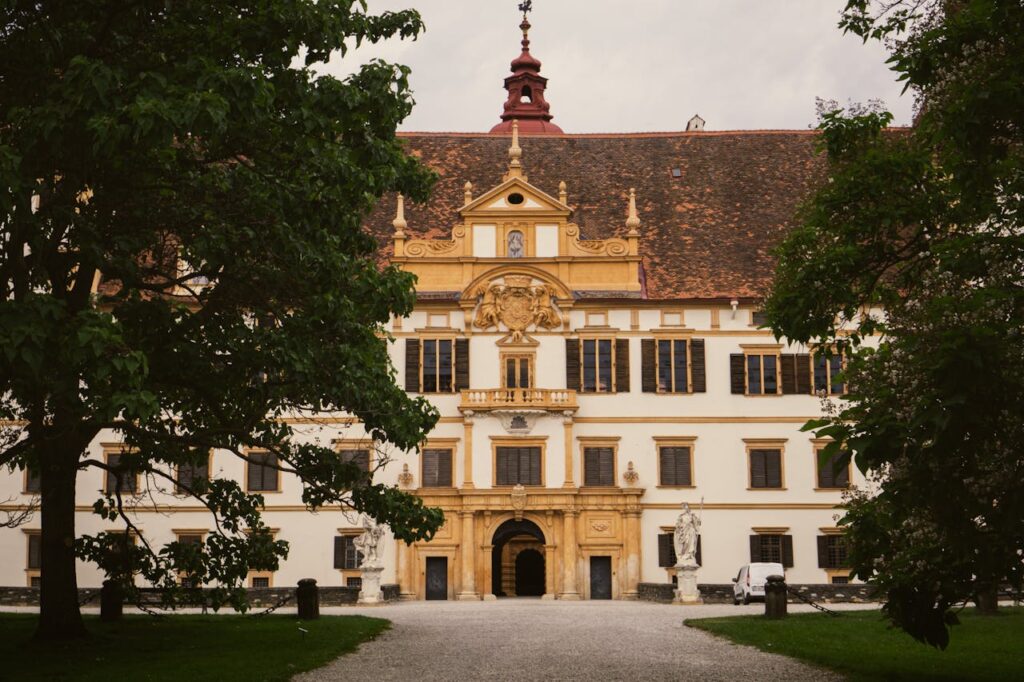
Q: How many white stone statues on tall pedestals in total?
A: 2